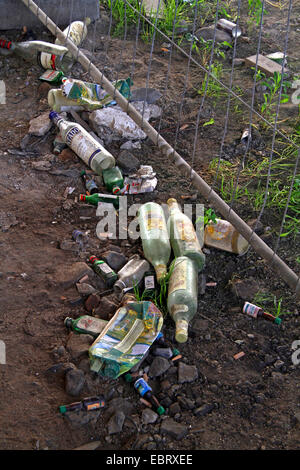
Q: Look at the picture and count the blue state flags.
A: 0